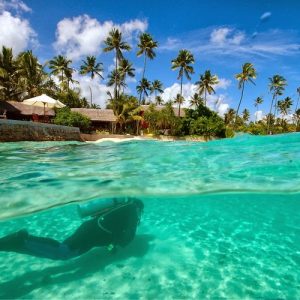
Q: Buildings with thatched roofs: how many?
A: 3